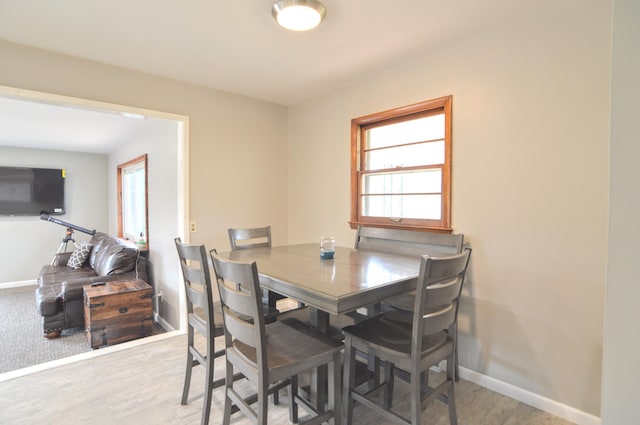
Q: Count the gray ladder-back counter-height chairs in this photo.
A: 4